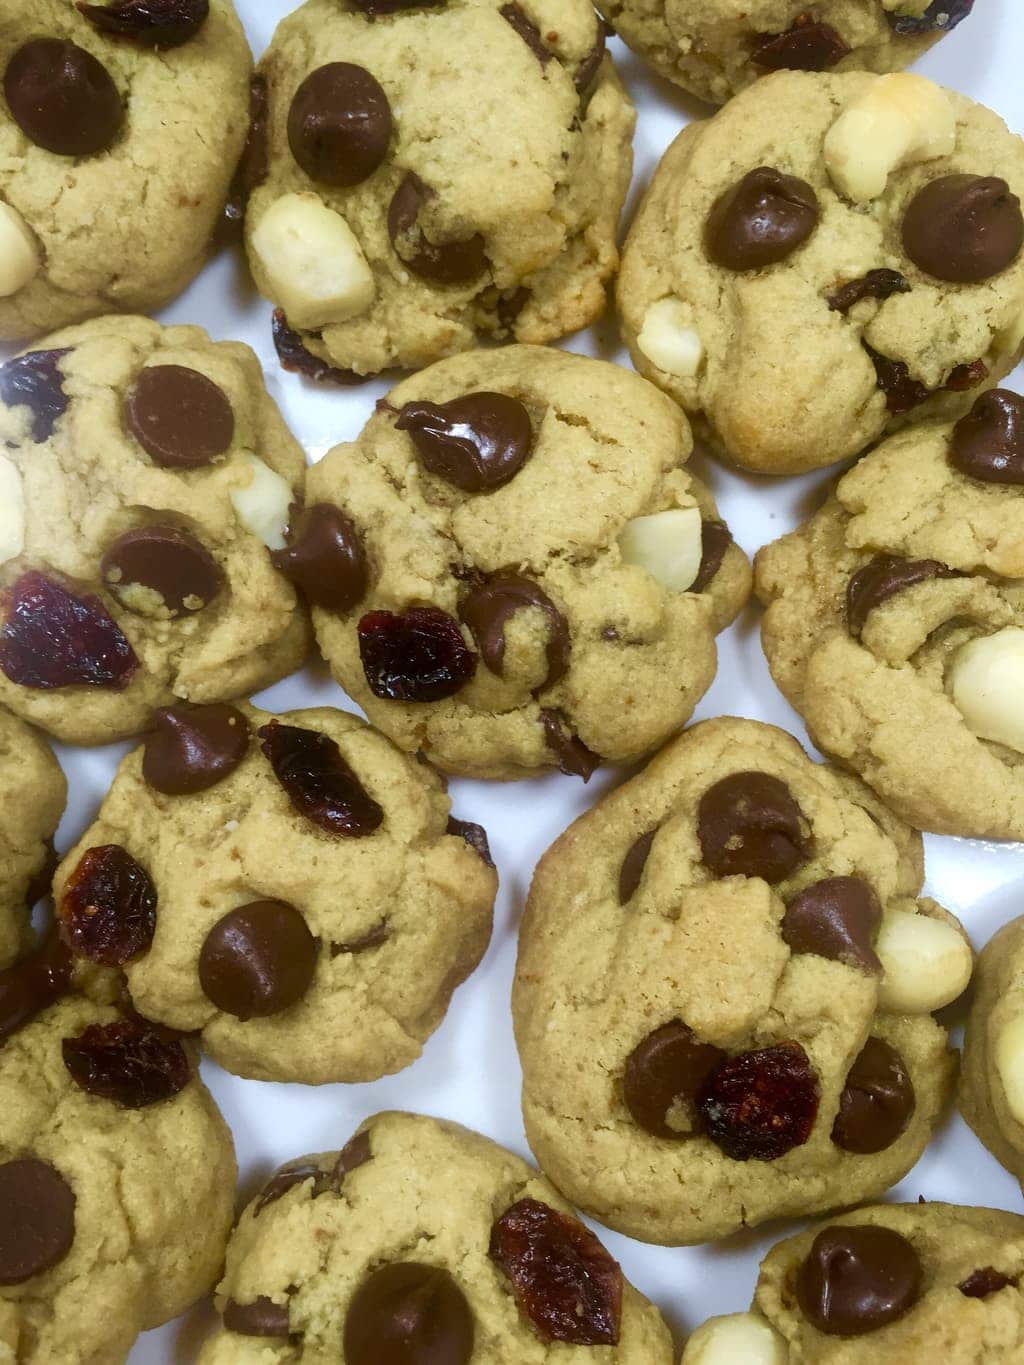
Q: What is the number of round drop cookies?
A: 14